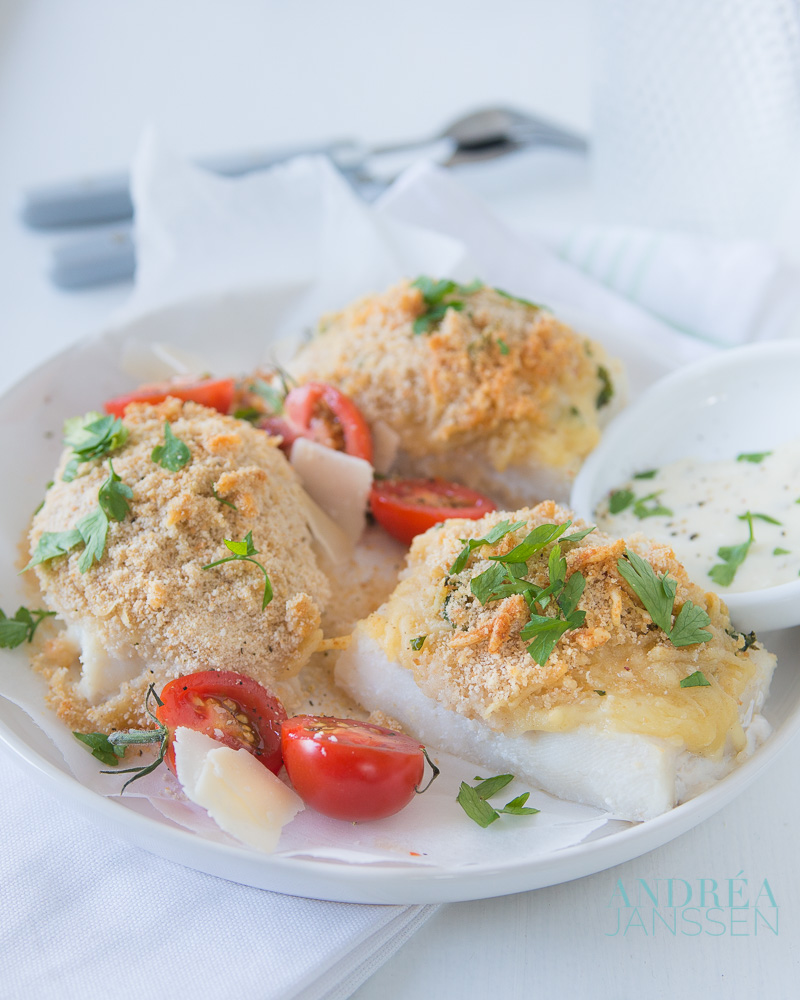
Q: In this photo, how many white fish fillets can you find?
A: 3